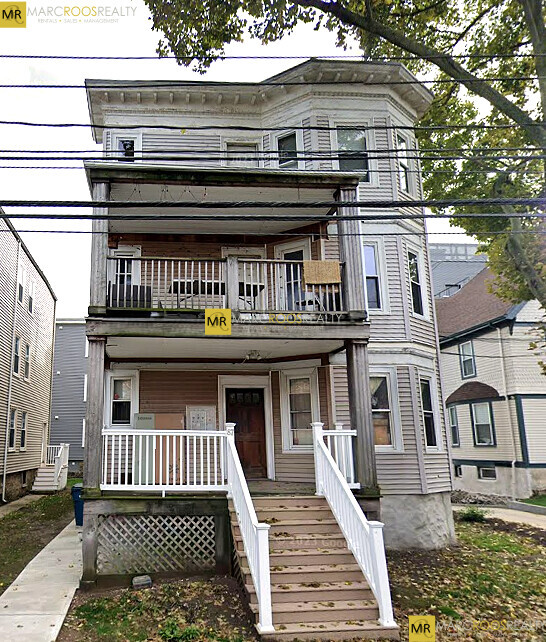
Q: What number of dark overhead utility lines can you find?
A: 9